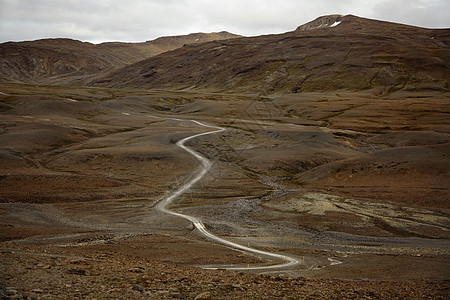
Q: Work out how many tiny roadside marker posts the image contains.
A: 5